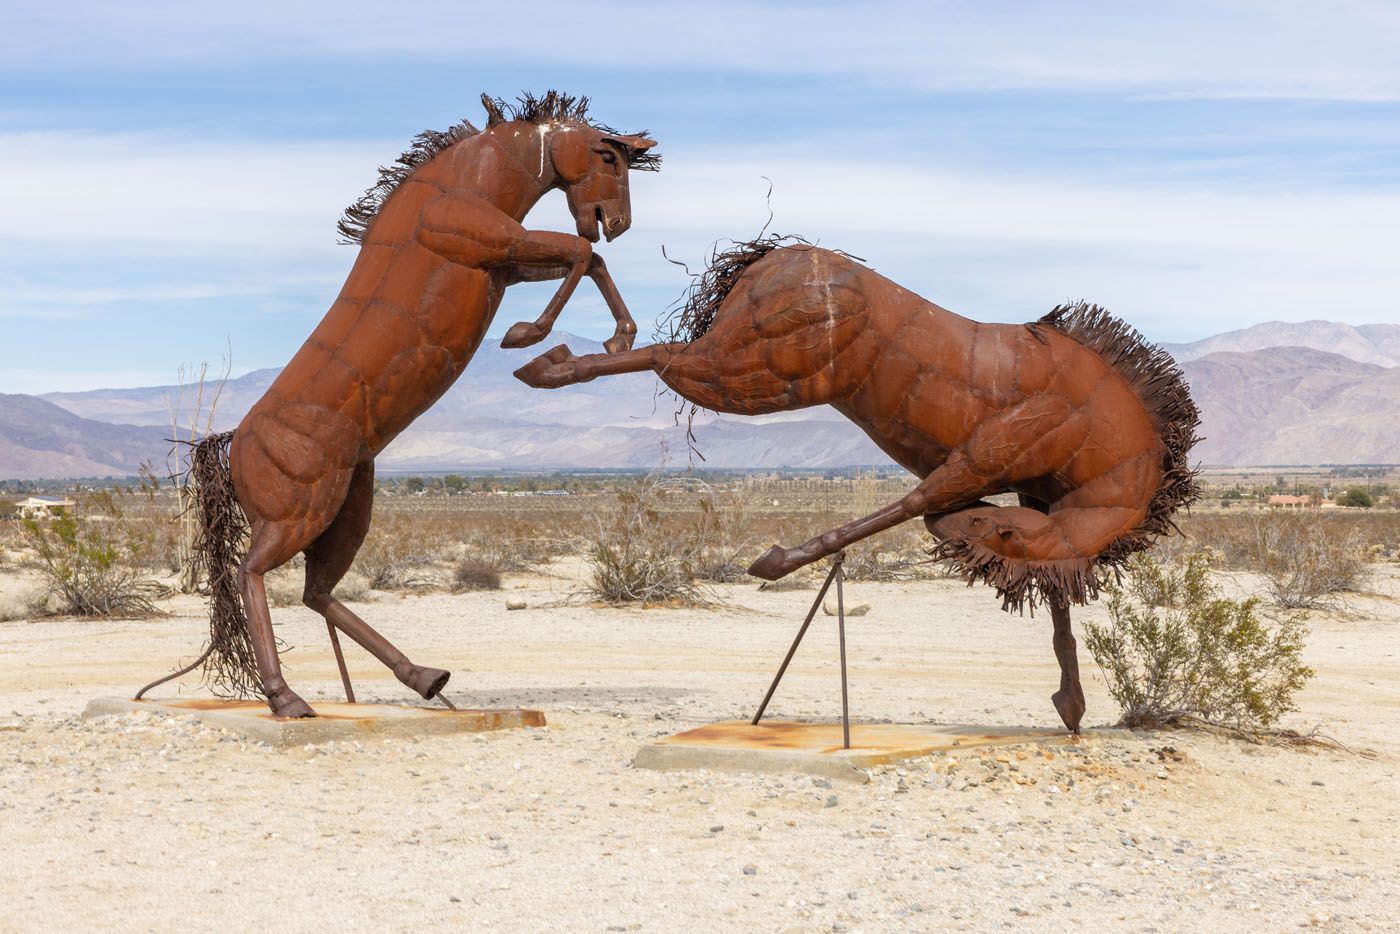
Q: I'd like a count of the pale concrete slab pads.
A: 2